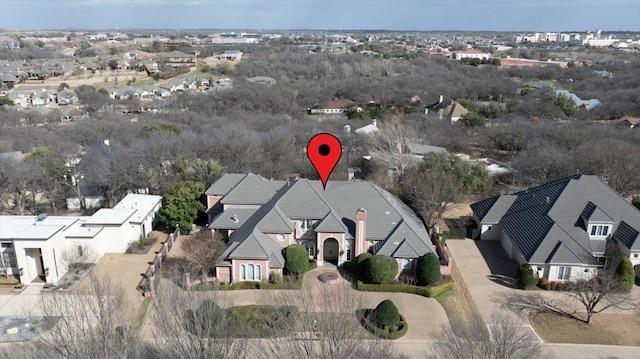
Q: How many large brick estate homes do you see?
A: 1